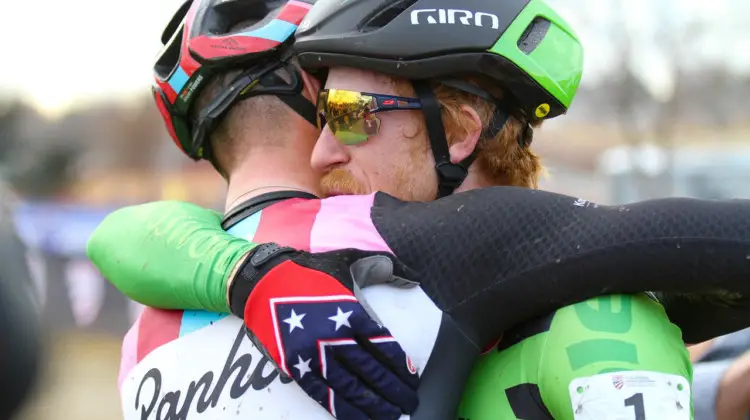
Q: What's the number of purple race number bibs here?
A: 0